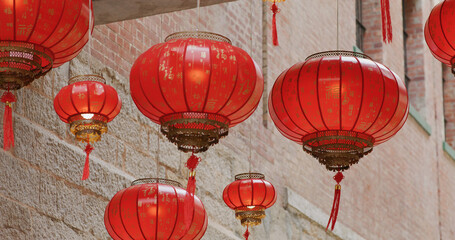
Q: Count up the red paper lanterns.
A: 7